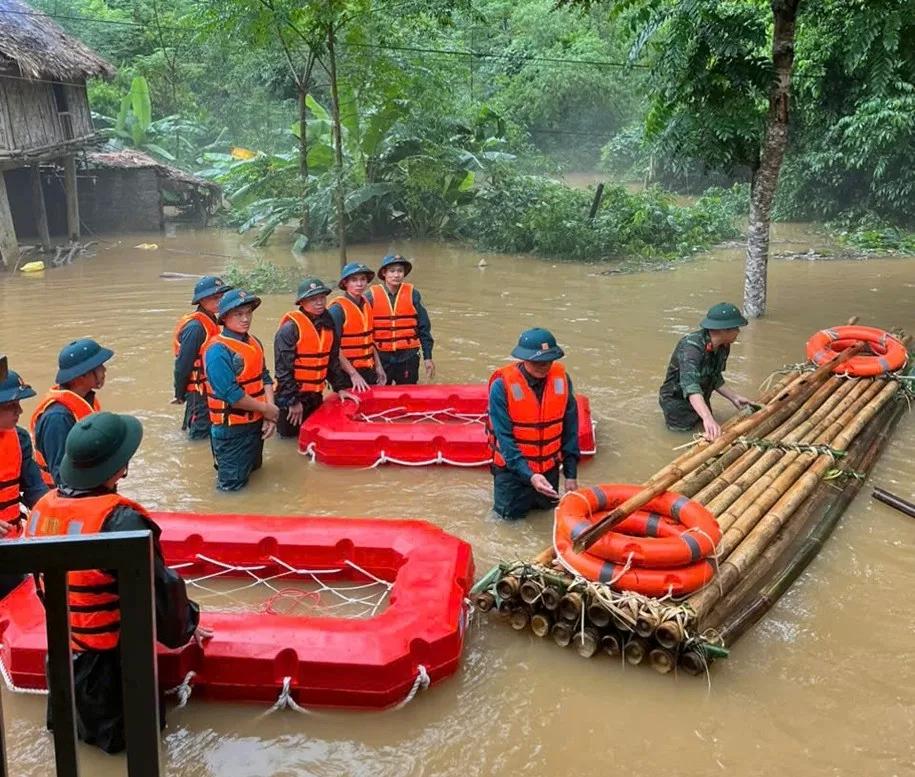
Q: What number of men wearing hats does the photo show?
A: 10